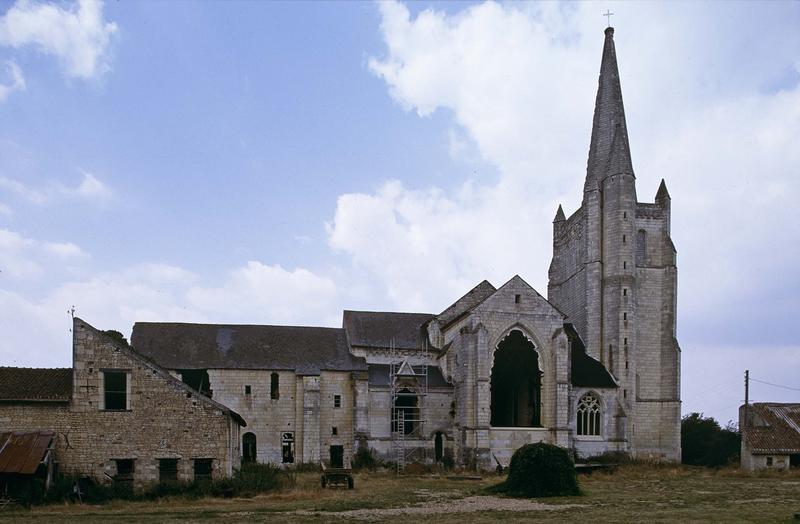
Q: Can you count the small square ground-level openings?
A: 3